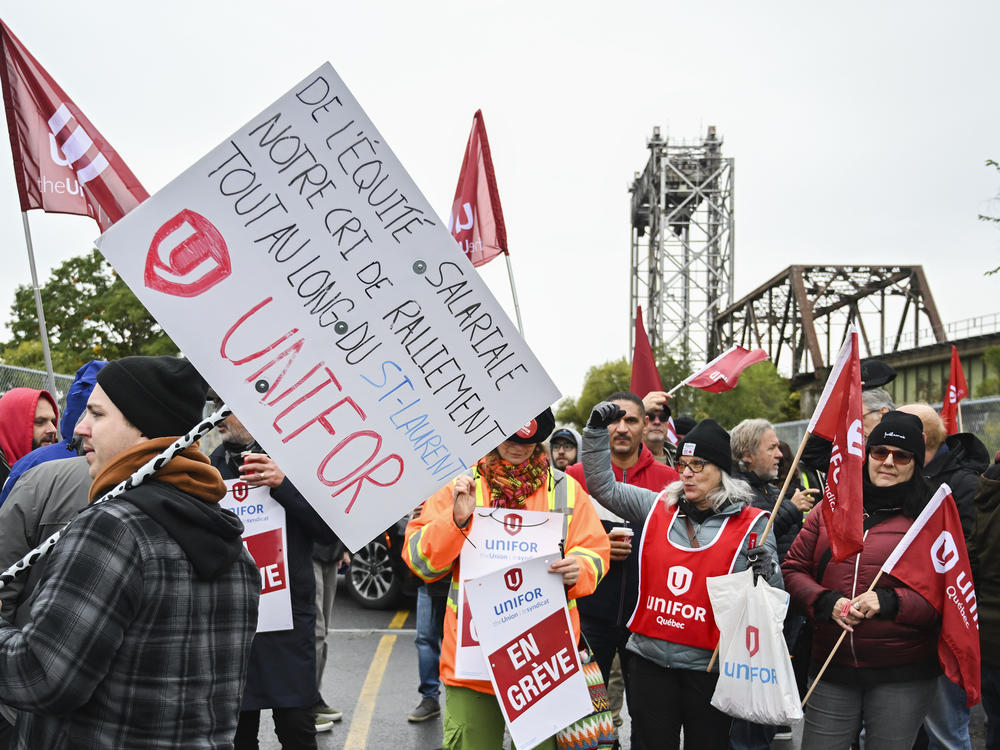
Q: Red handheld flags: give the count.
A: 7